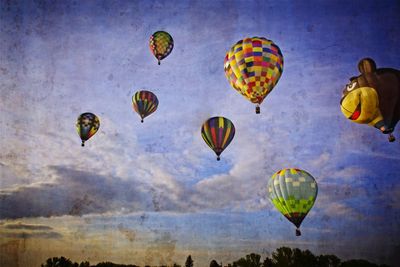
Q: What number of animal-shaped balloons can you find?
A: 1